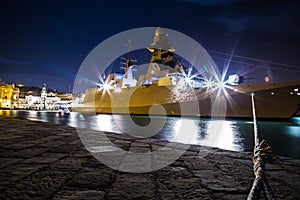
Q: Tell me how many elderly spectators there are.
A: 0